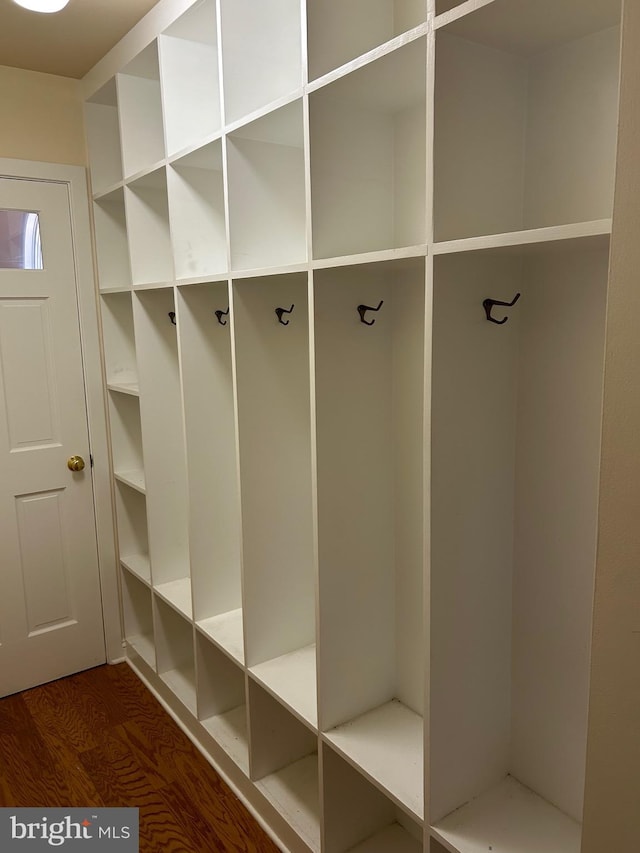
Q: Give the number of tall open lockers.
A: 5